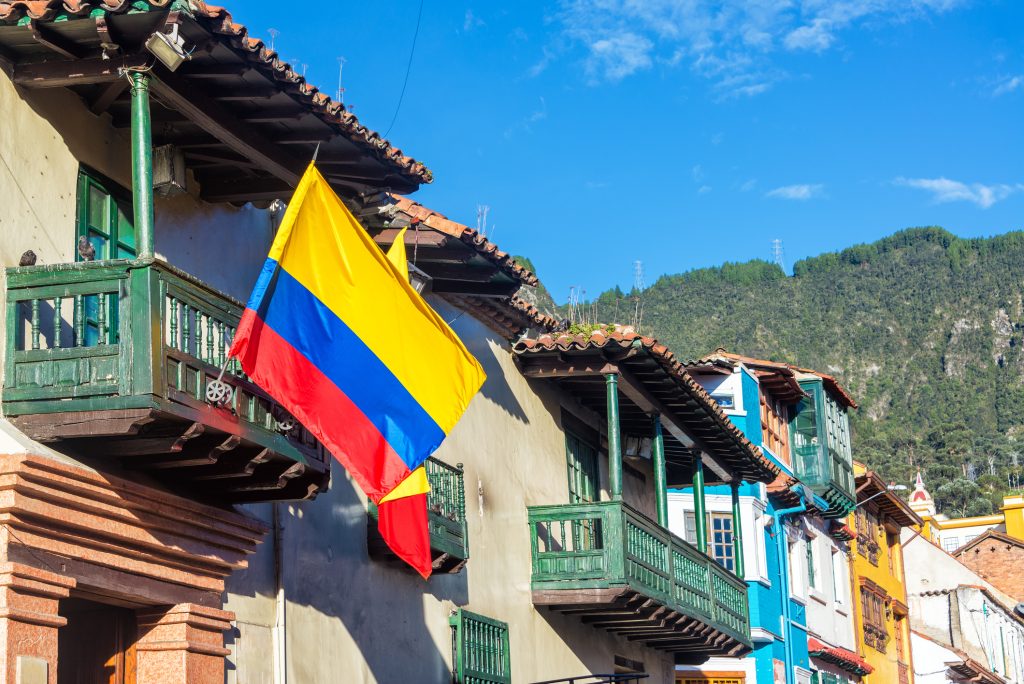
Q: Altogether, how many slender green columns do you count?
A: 5